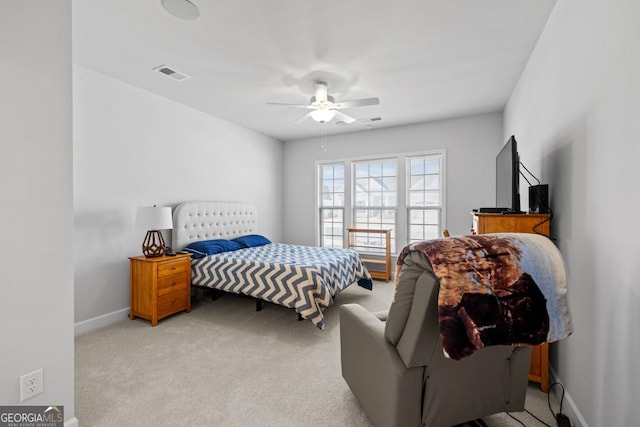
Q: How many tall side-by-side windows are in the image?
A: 3